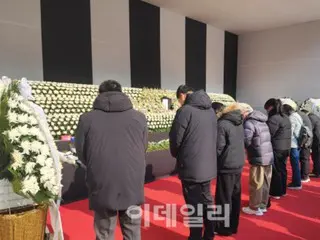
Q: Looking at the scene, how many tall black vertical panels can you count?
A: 4